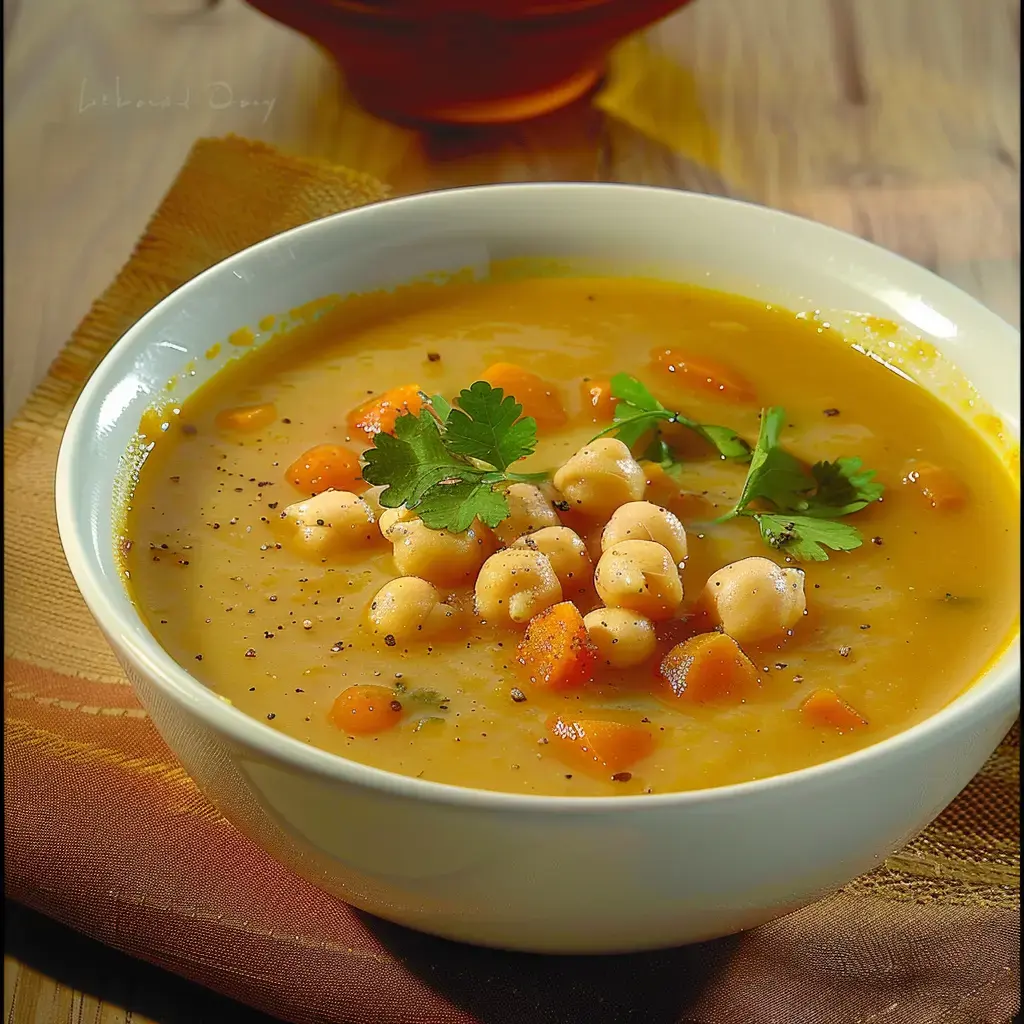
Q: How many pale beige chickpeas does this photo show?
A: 11